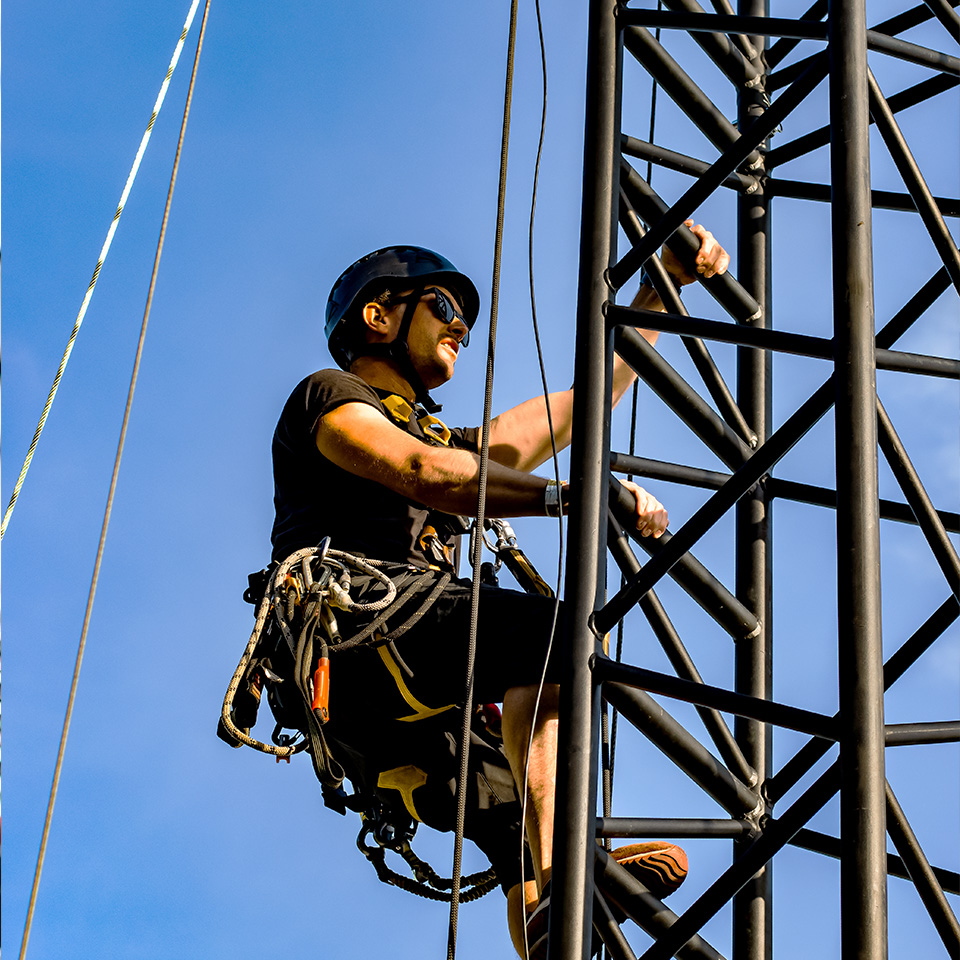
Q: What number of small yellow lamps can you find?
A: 0